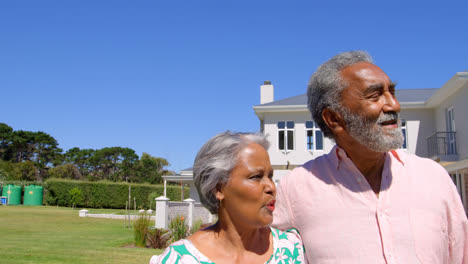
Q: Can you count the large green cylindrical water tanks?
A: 2